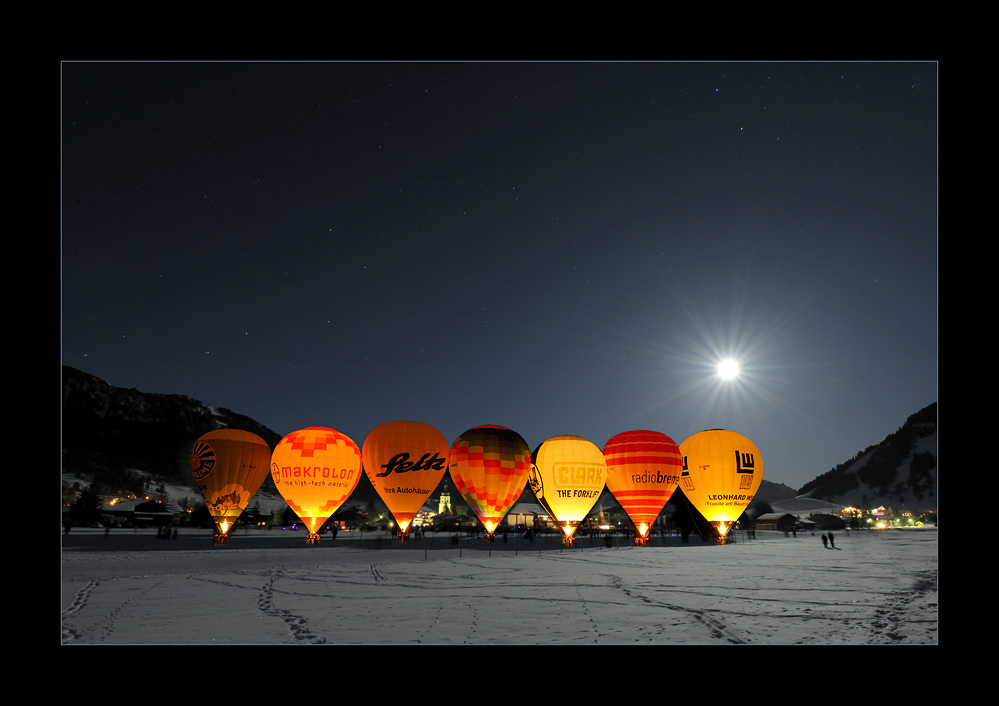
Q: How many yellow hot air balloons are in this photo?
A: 2